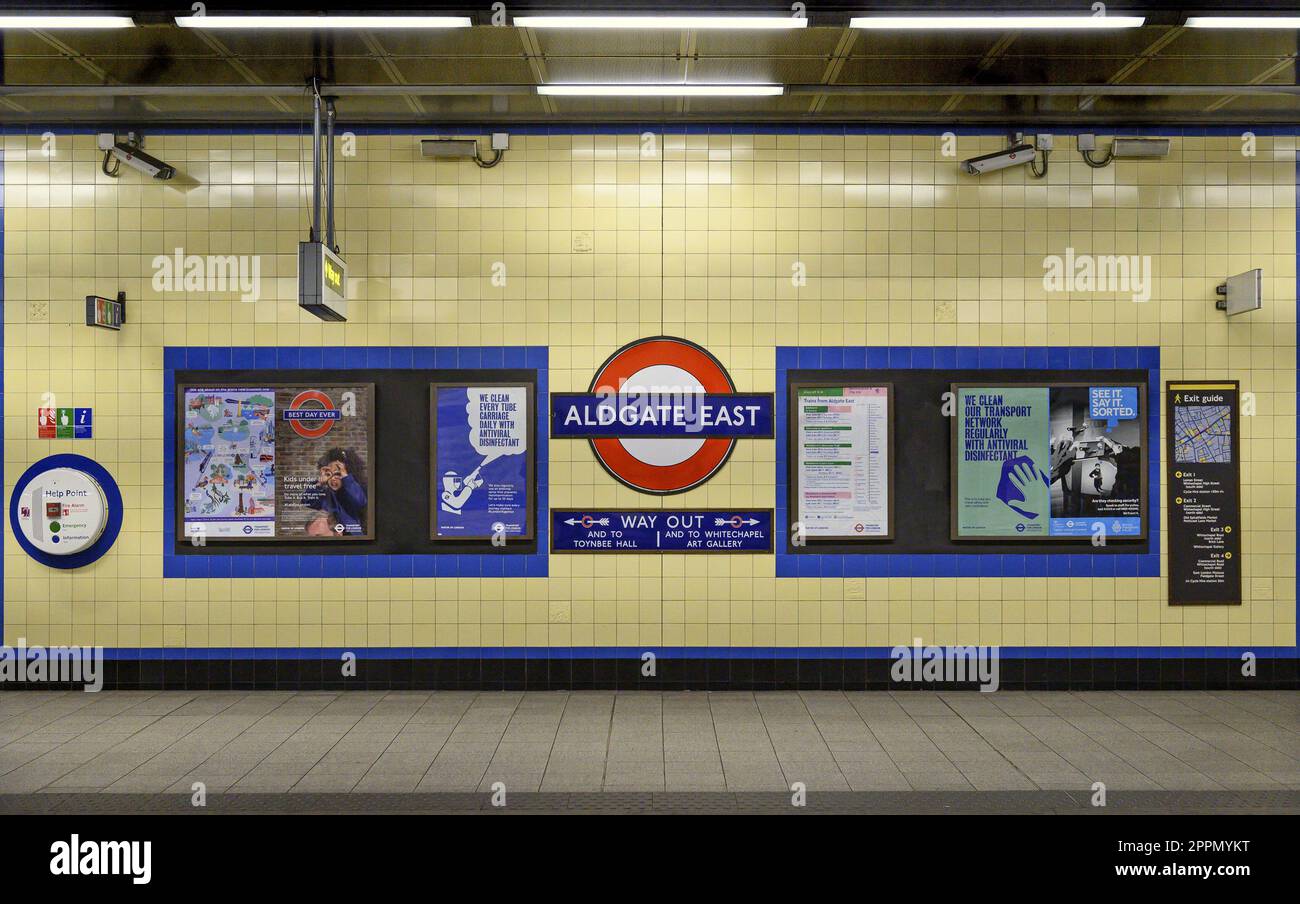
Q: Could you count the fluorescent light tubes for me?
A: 6